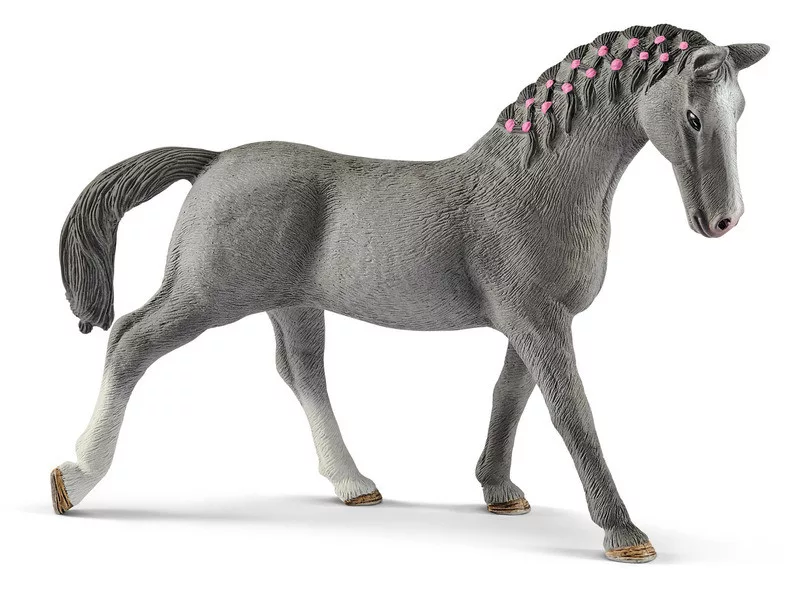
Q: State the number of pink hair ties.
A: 15